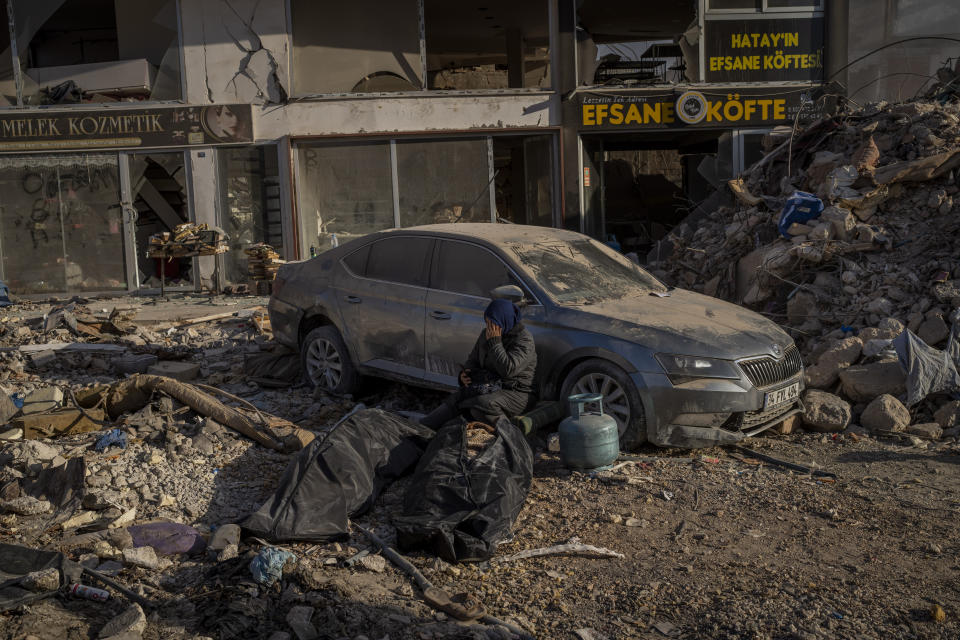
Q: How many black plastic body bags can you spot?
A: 2